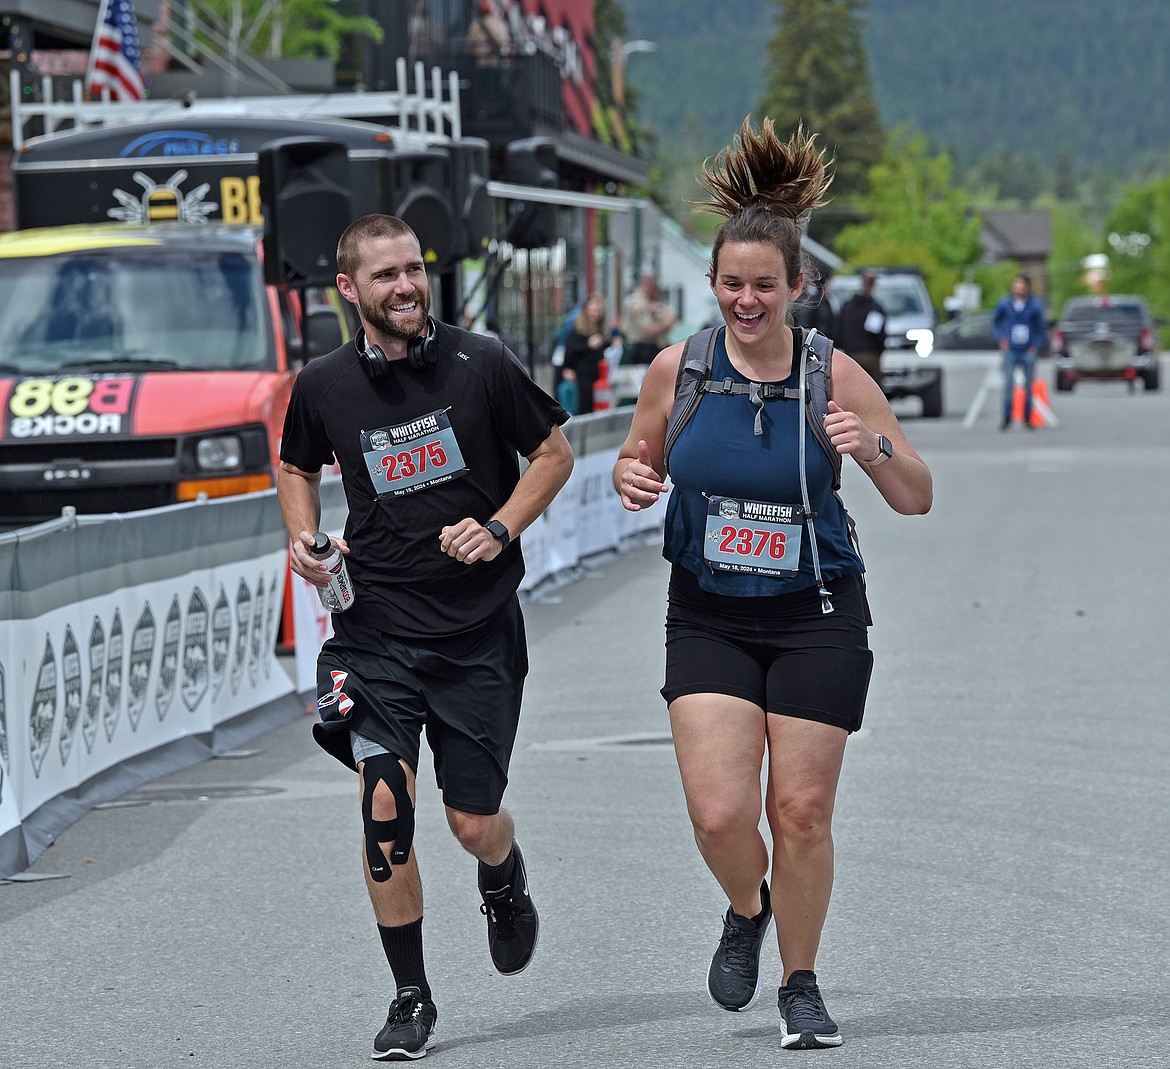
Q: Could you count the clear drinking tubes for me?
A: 1